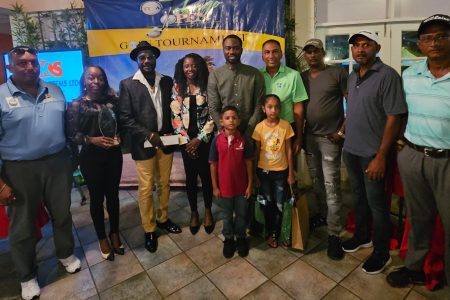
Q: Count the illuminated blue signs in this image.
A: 1